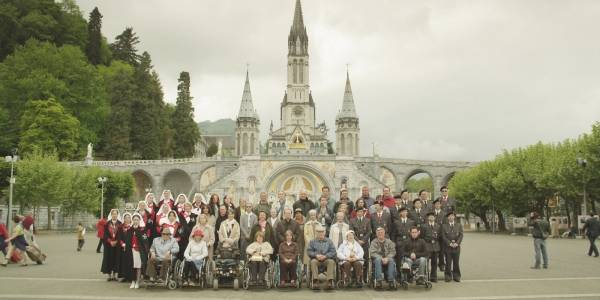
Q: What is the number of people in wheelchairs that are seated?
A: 8